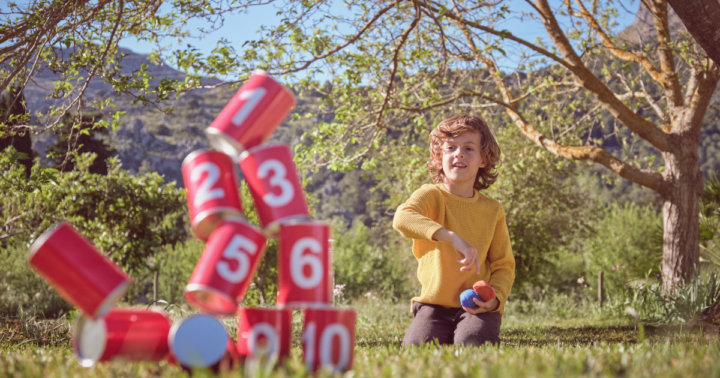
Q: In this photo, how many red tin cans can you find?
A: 10